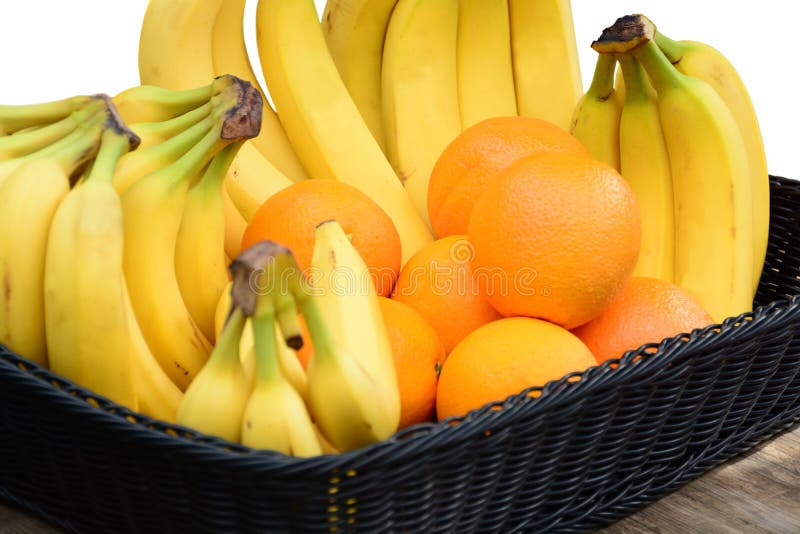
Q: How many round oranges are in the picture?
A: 7